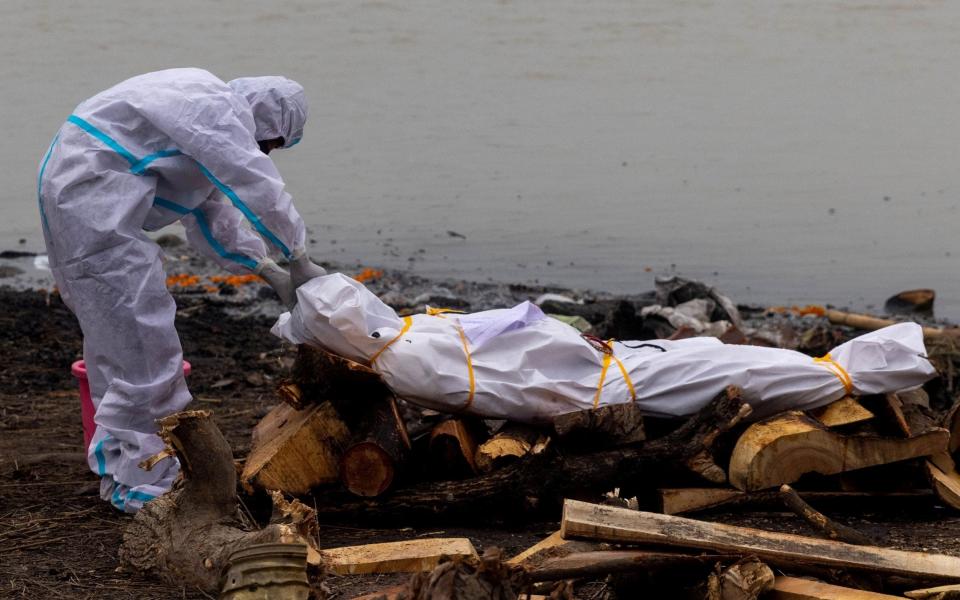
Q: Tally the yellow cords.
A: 4